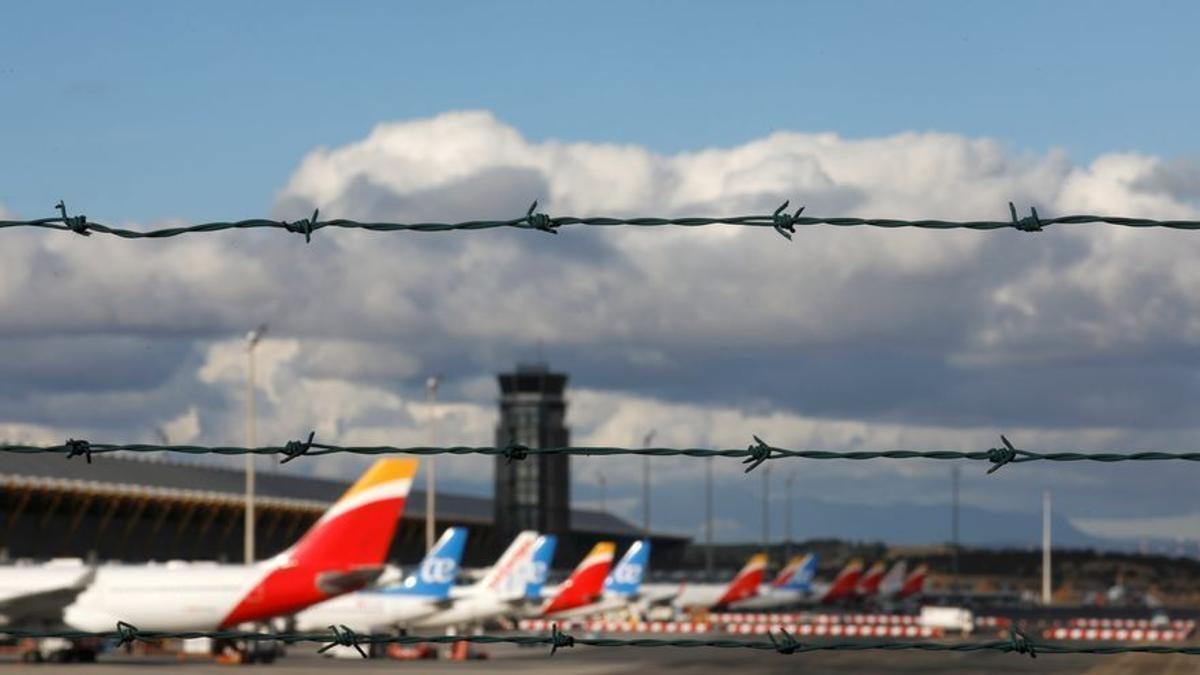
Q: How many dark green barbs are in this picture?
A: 15